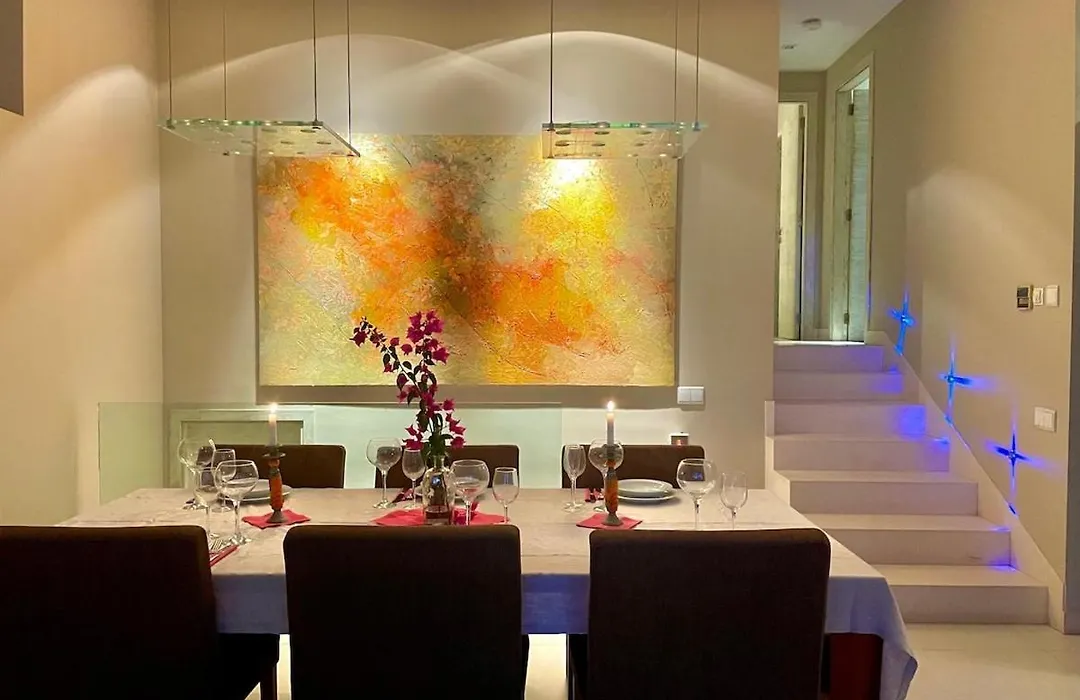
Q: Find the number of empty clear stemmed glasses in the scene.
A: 12